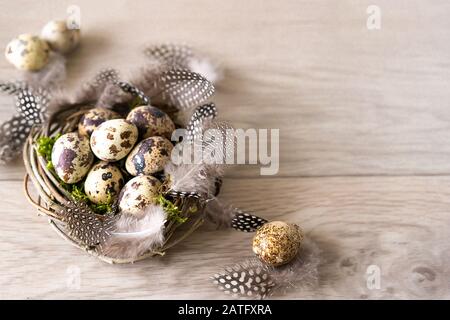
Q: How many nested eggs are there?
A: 7